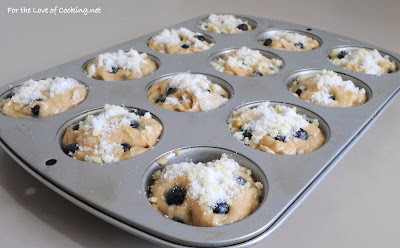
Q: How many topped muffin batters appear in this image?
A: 12